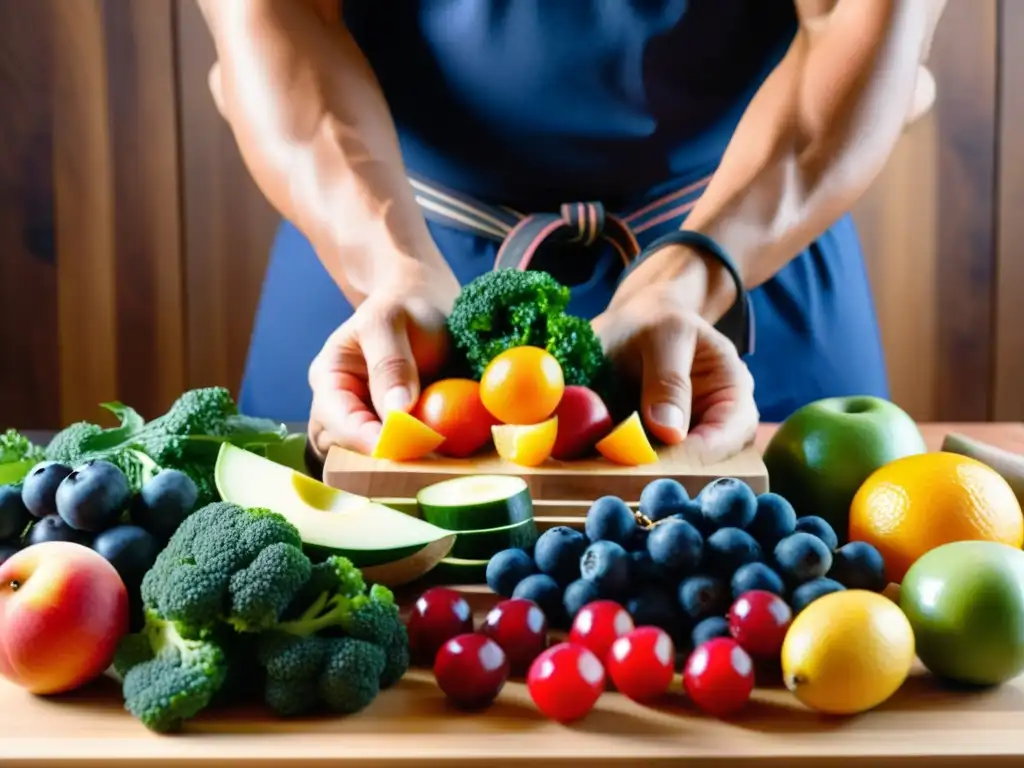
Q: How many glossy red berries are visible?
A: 8